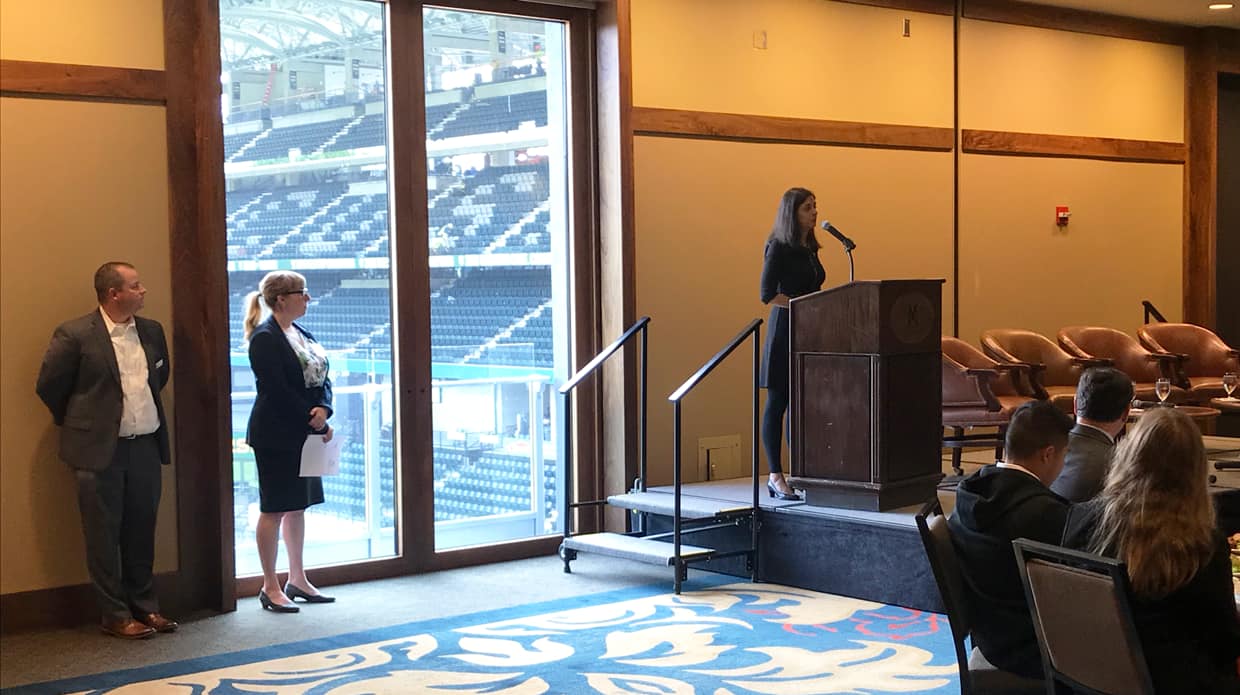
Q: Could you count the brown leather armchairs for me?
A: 4